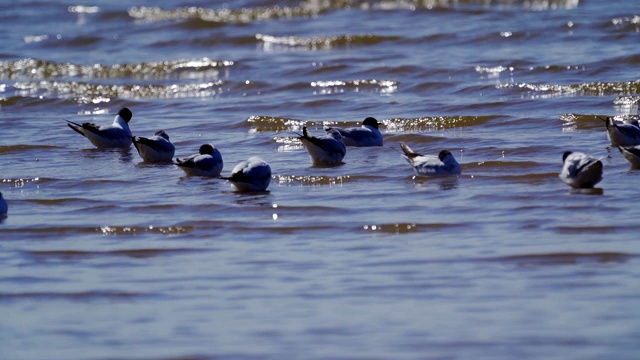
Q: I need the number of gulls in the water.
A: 11